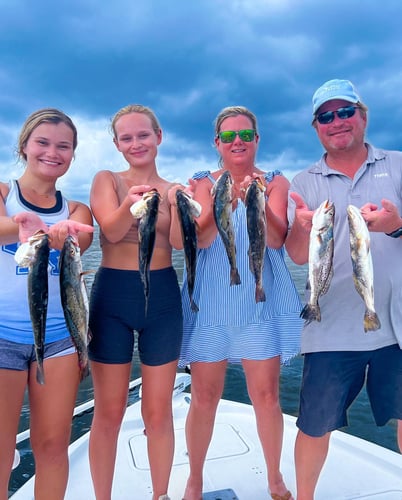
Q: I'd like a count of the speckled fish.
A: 8